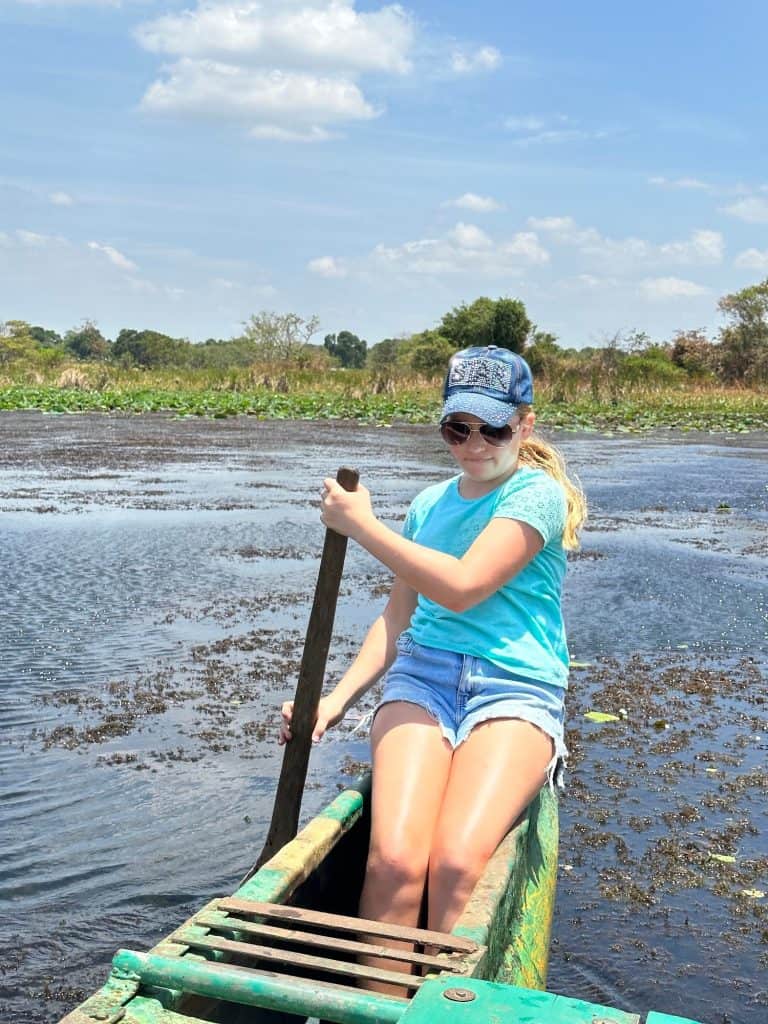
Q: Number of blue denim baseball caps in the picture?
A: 1